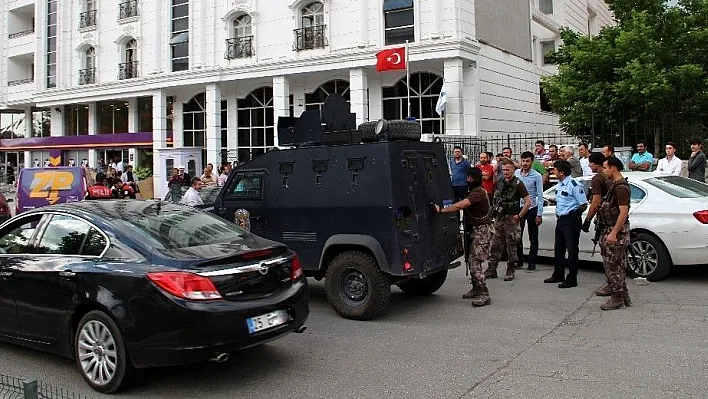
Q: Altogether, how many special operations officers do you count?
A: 4